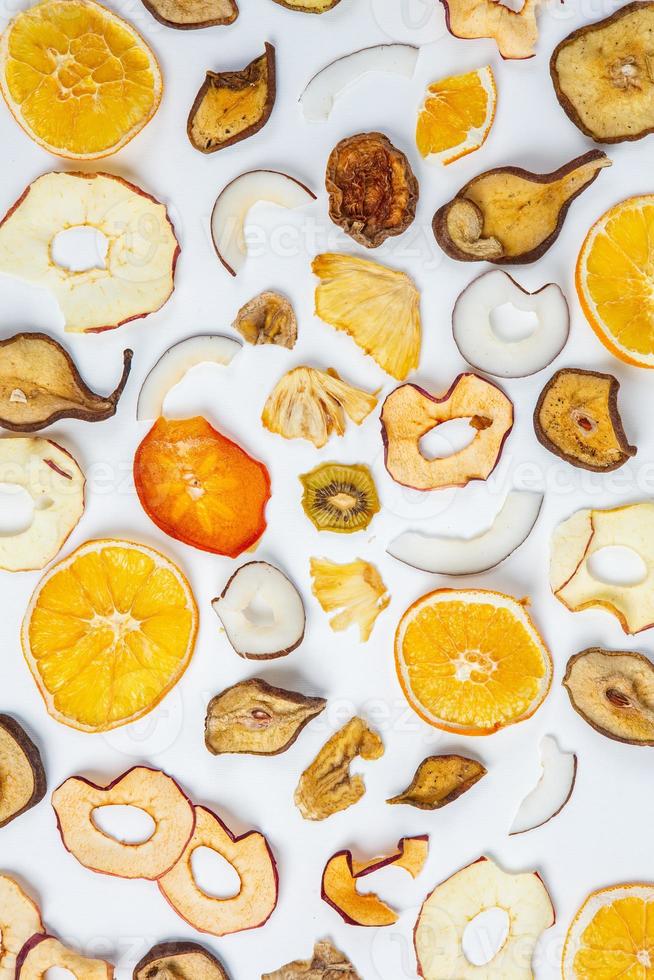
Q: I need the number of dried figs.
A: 1